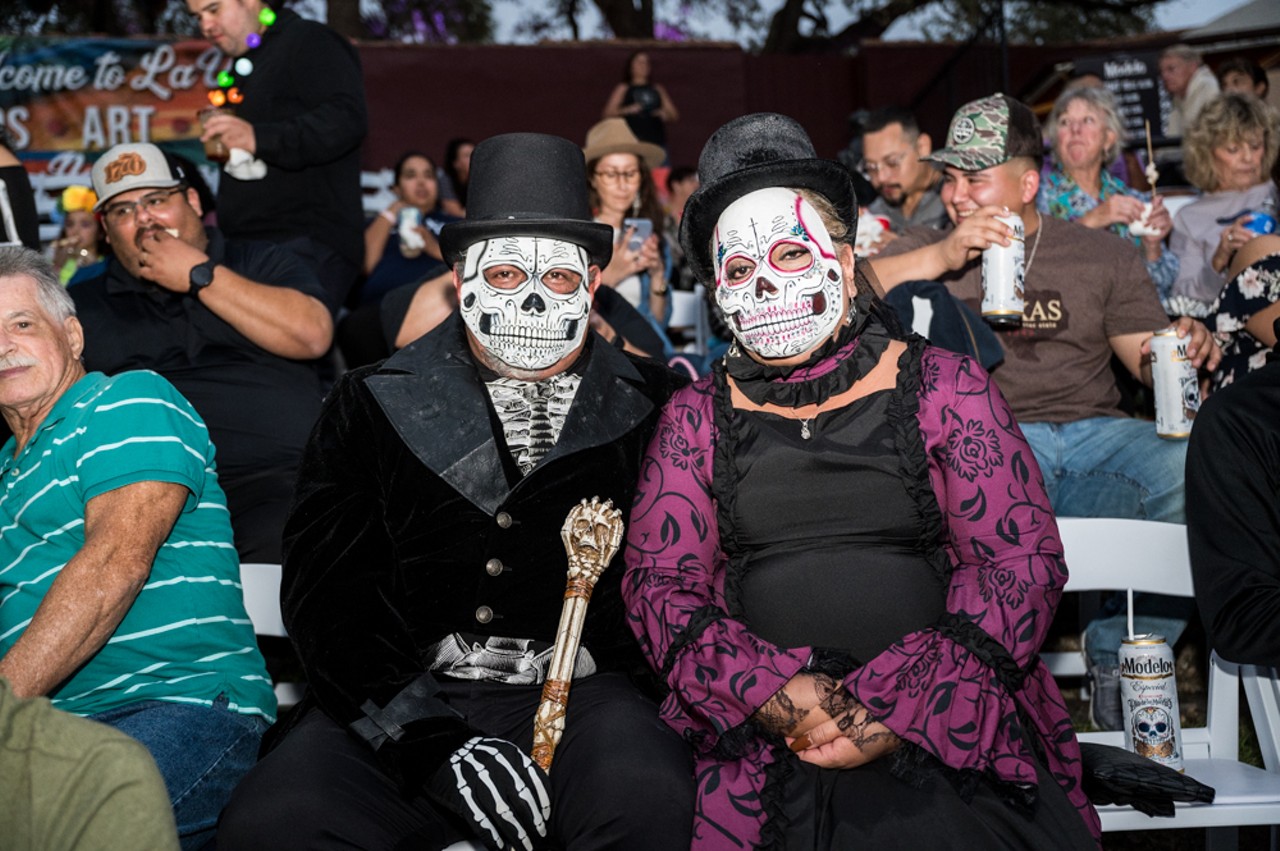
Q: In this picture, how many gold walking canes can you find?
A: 1